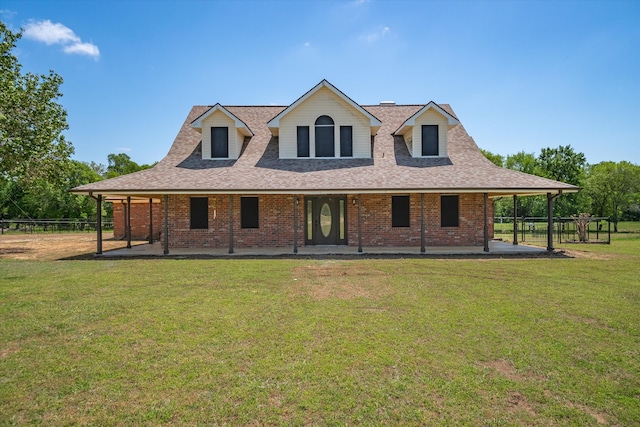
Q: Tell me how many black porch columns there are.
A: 11